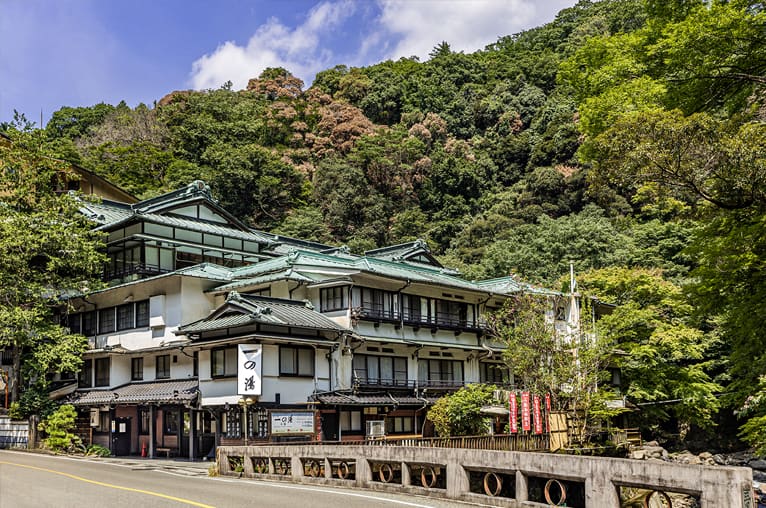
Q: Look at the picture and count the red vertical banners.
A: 4